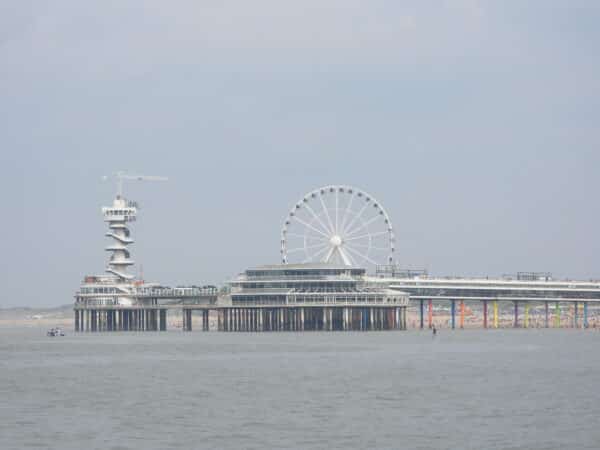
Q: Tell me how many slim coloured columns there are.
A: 12